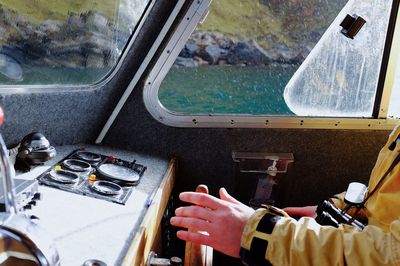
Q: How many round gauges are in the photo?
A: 5